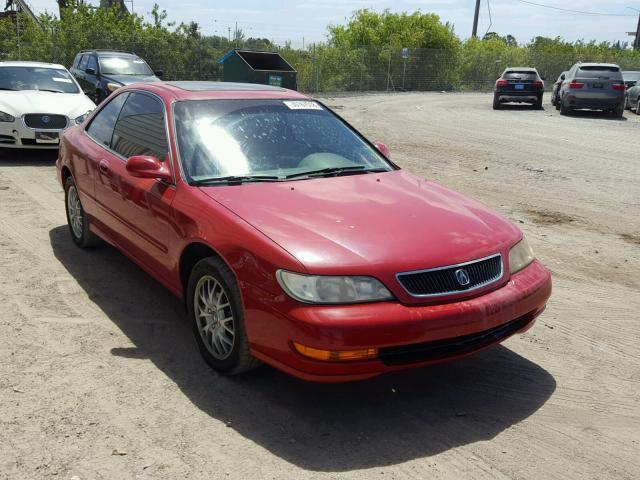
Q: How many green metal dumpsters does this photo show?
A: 1